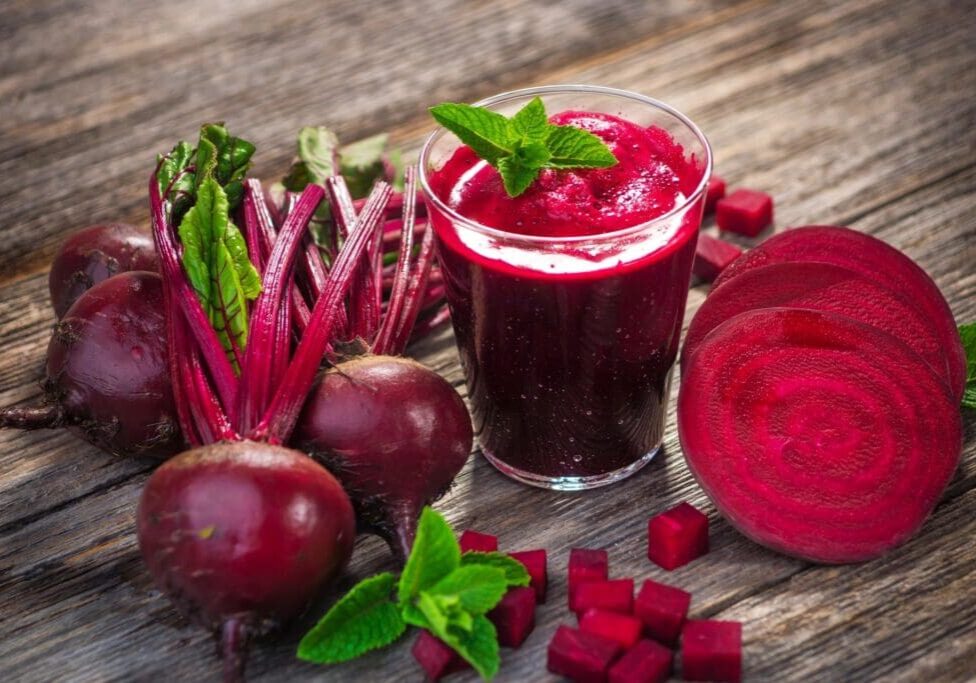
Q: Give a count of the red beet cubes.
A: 15